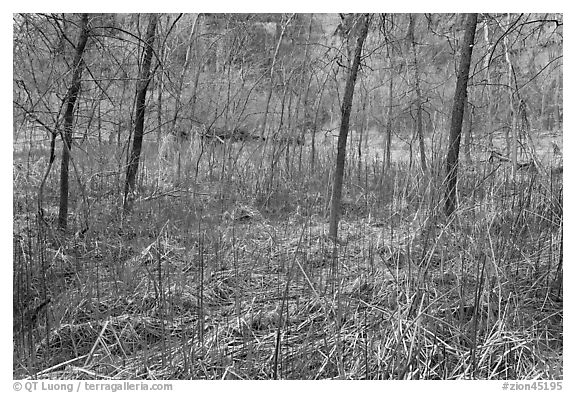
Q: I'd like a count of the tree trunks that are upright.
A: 4